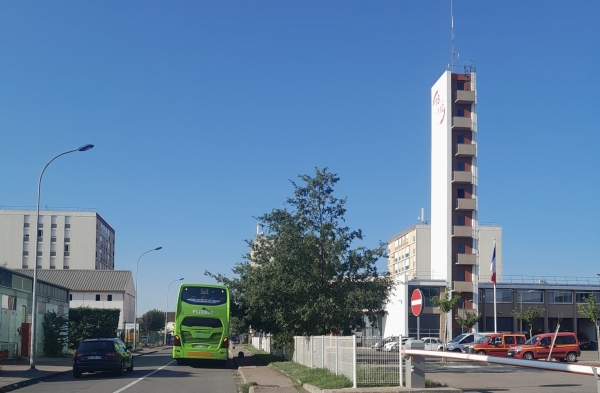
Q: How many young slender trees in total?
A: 4